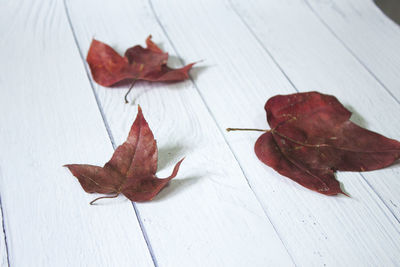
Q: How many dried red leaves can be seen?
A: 3